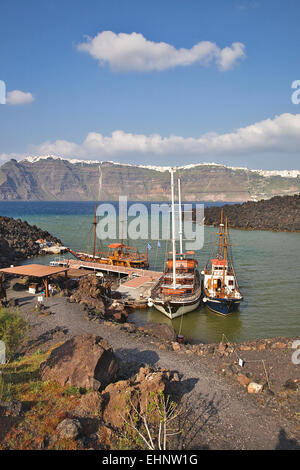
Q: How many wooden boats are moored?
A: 3